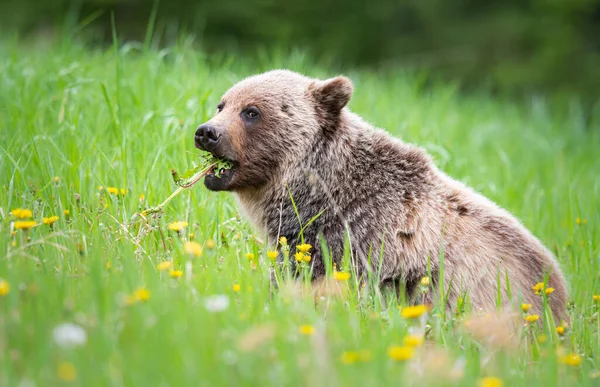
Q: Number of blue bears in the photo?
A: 0